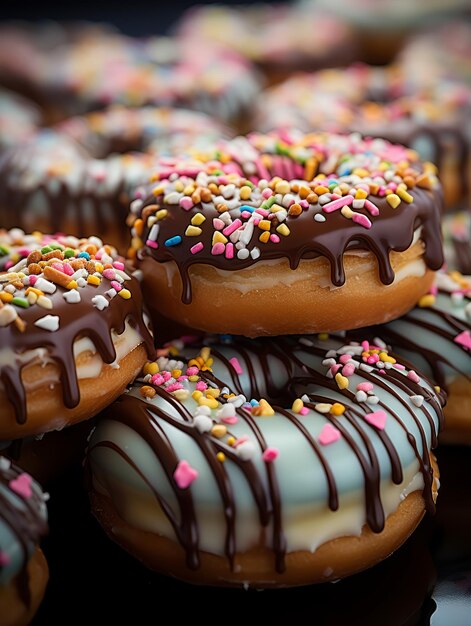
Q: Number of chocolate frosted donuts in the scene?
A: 2